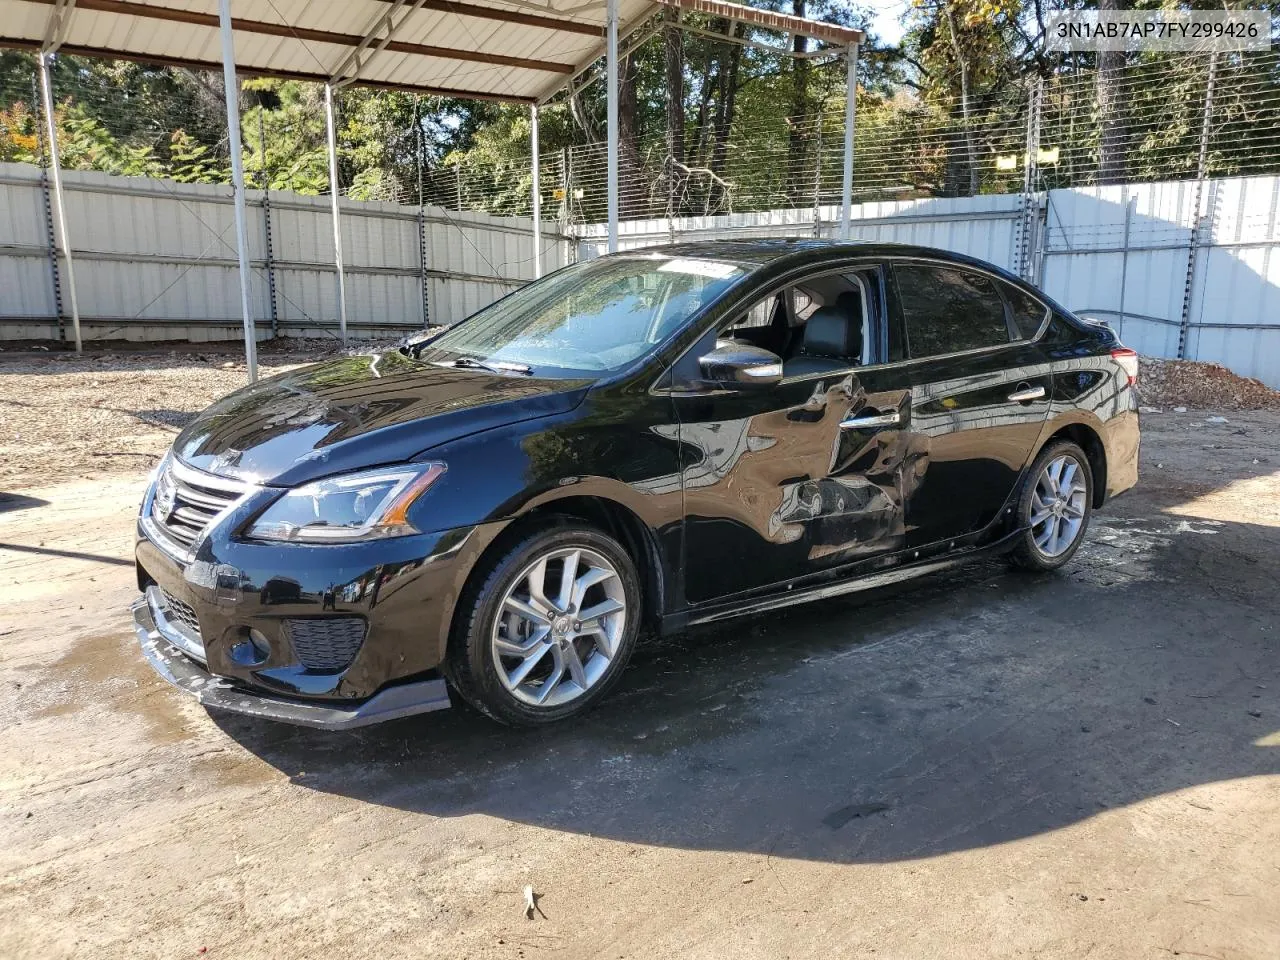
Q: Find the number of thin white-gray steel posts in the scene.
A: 6